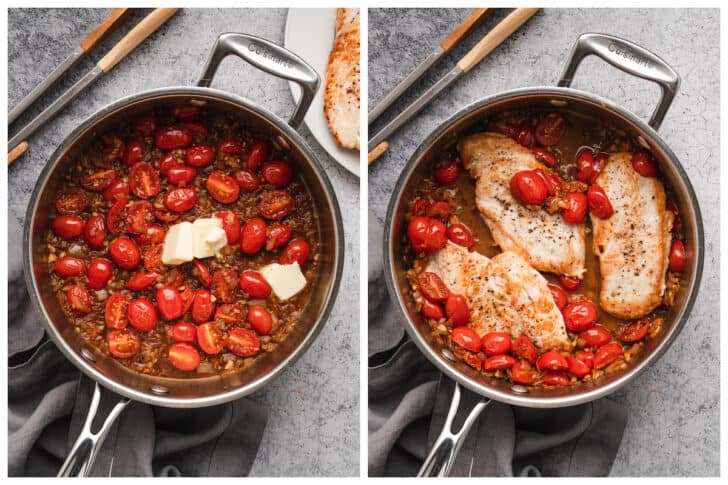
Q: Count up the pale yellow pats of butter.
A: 3